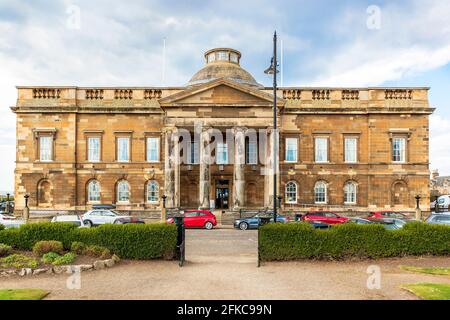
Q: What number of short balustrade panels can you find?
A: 6